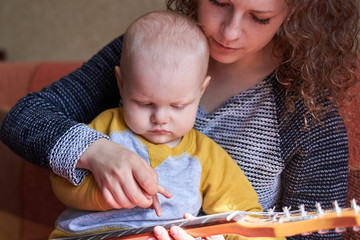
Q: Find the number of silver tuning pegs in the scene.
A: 6